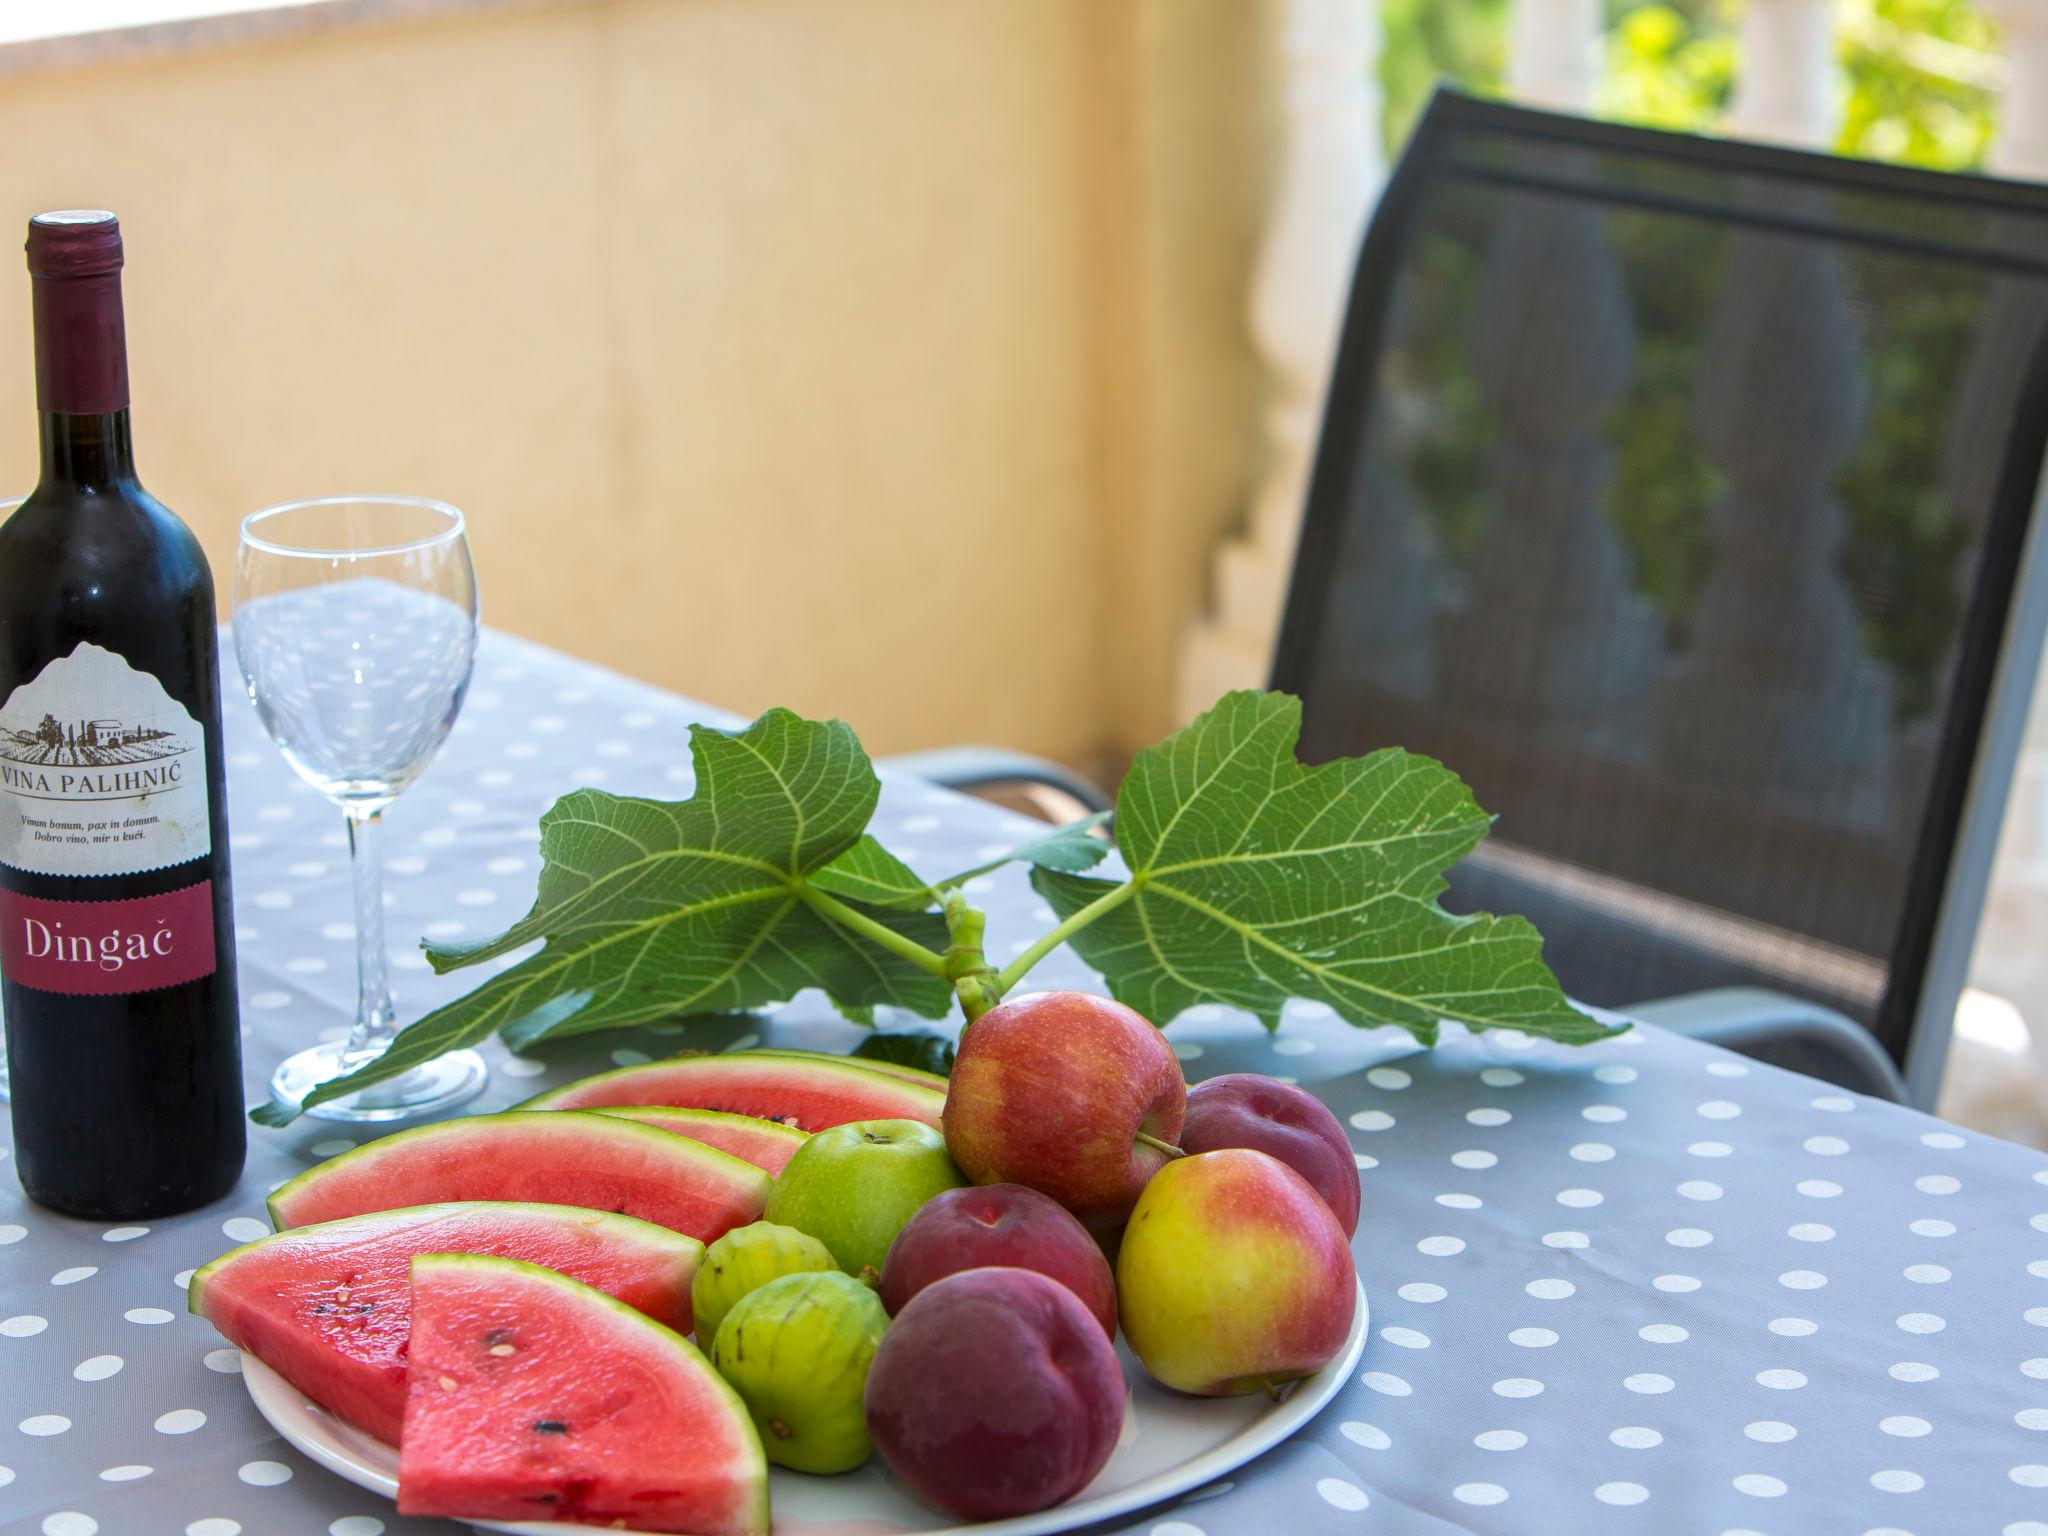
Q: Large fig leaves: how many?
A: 2